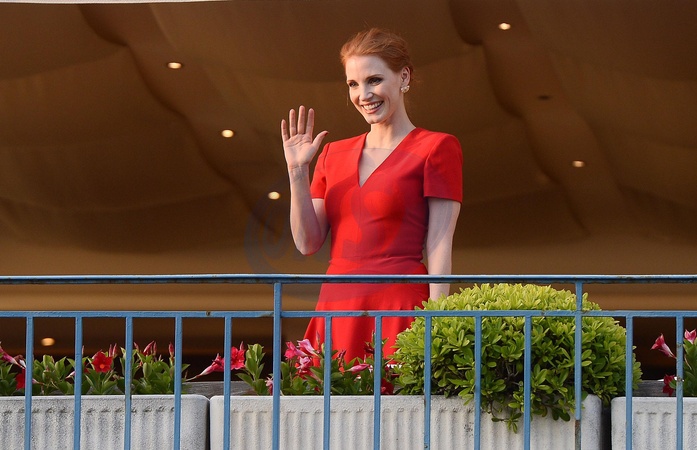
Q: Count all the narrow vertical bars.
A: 14